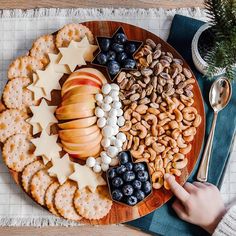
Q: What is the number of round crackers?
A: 11